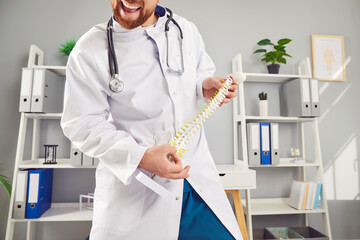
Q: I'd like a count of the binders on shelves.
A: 12